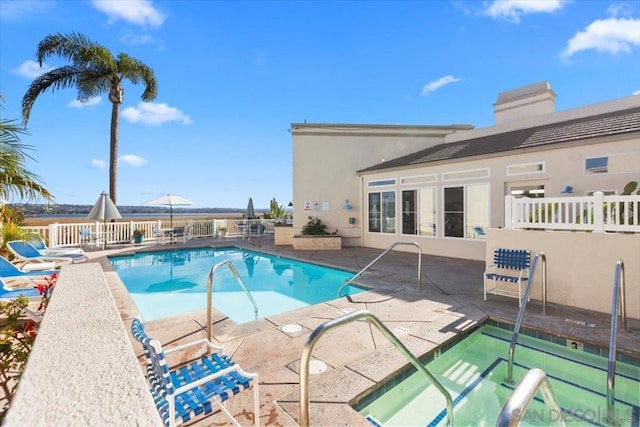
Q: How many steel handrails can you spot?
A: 6